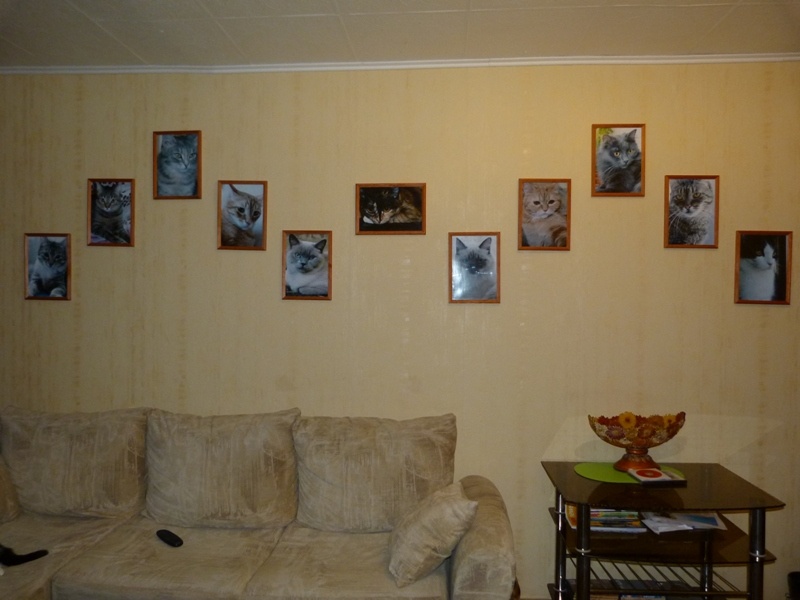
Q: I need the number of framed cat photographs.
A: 11